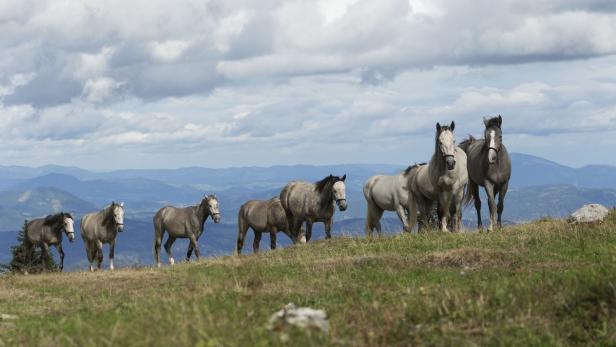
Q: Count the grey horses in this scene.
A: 8